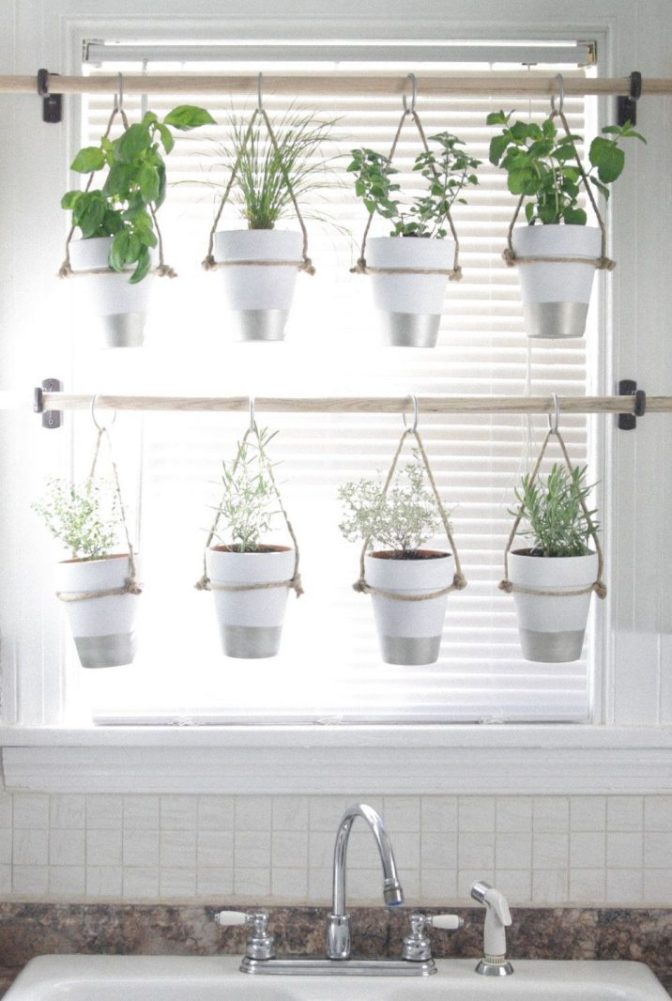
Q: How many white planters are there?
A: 8